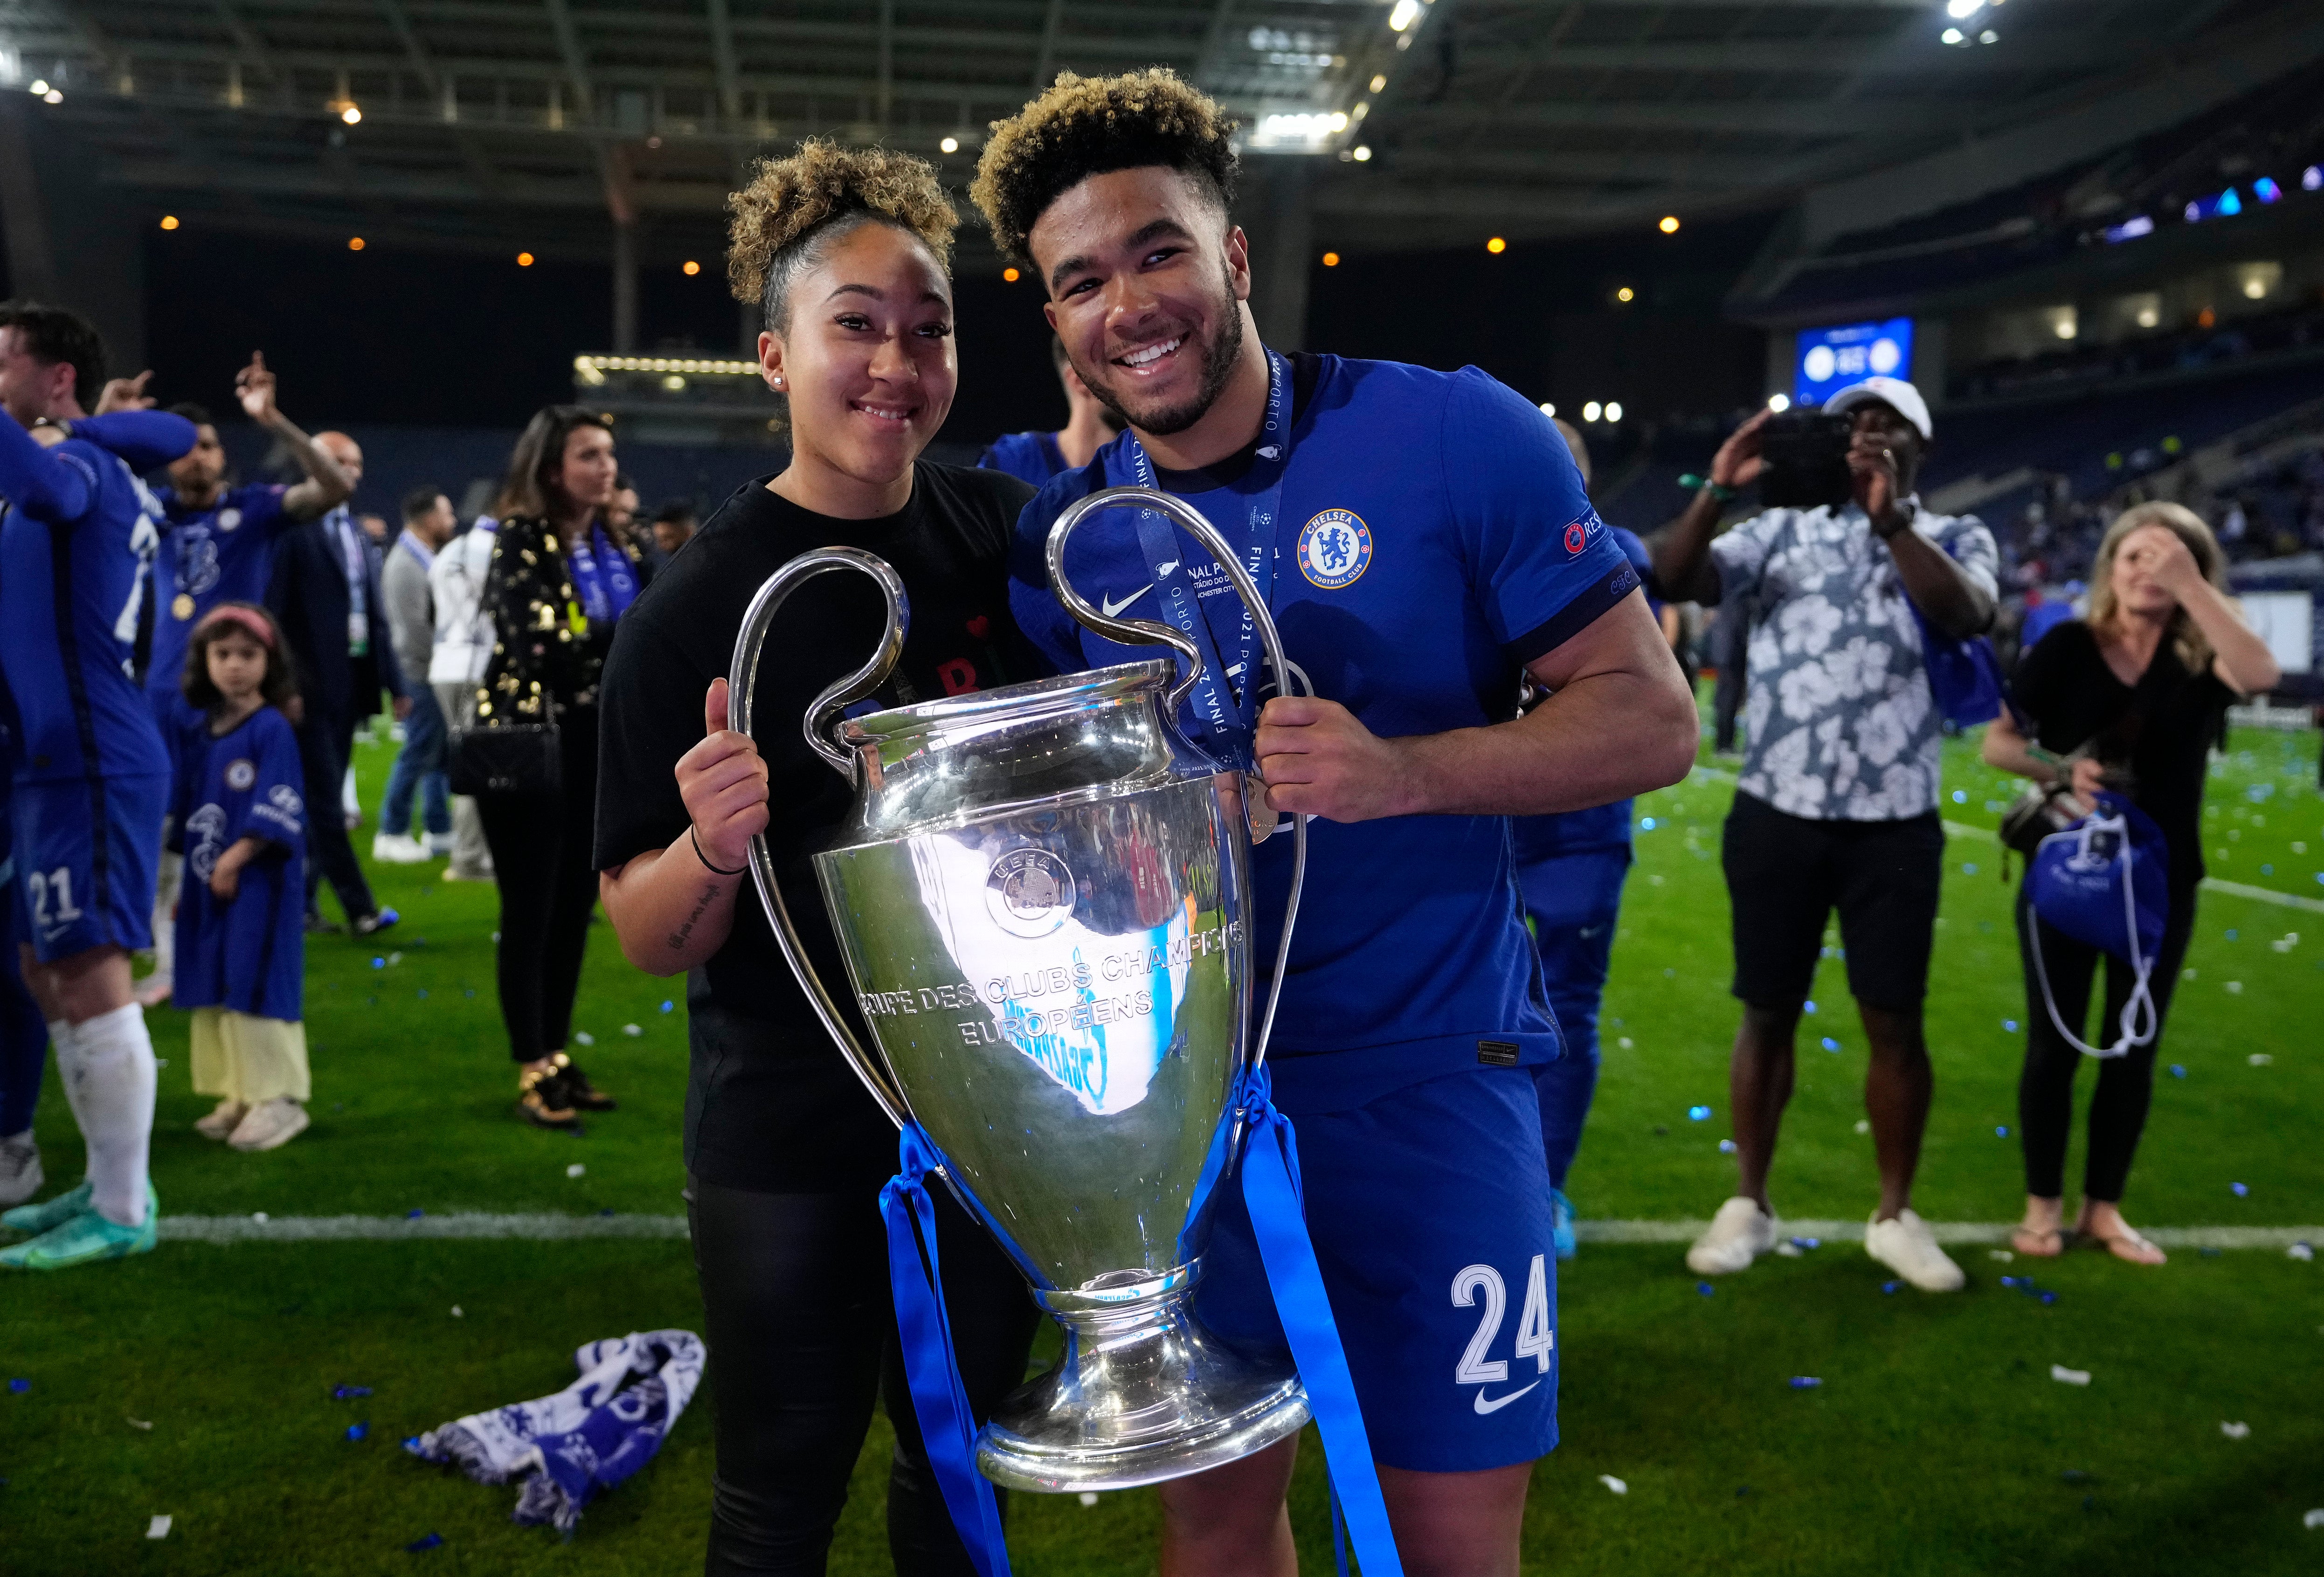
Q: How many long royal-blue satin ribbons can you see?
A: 2